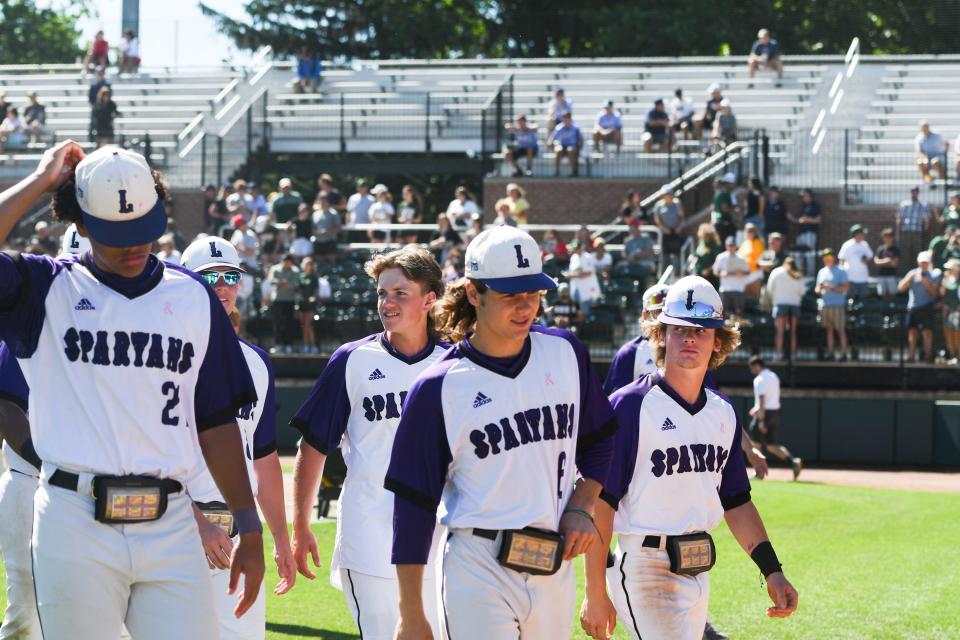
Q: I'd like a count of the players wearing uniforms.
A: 7